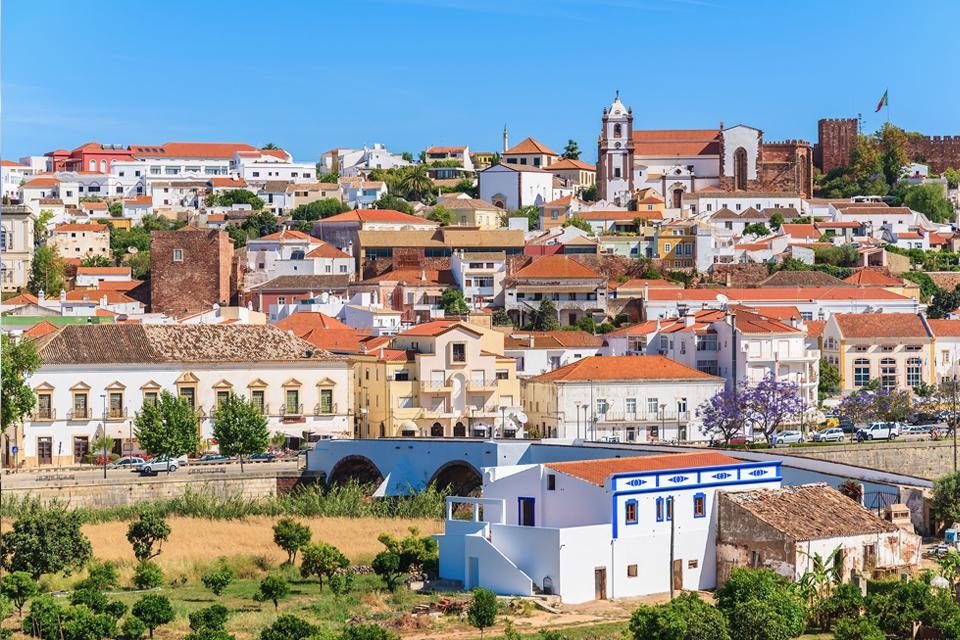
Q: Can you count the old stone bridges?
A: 1